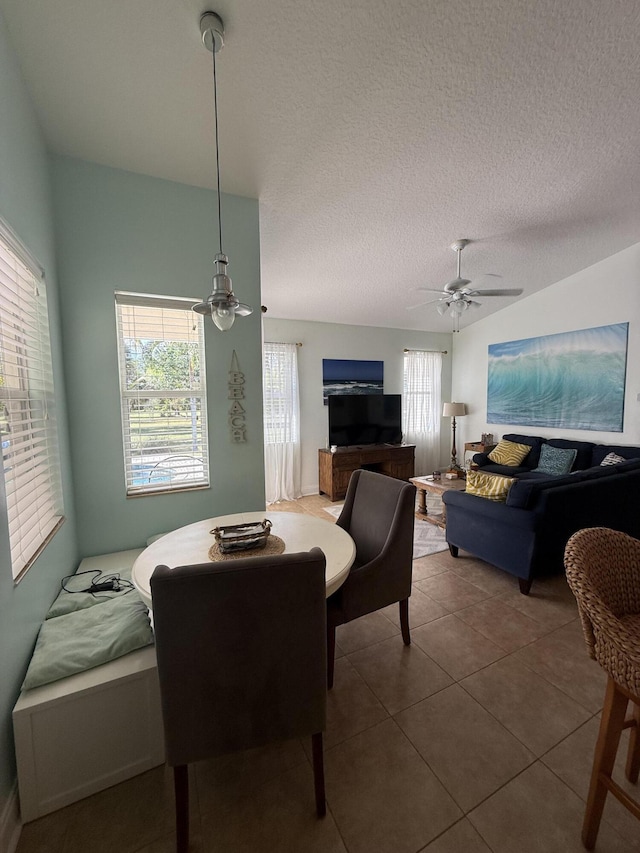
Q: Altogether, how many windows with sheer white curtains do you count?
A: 2